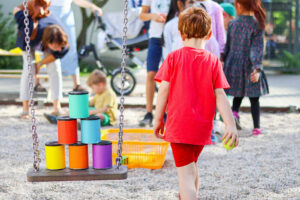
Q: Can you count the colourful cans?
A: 6